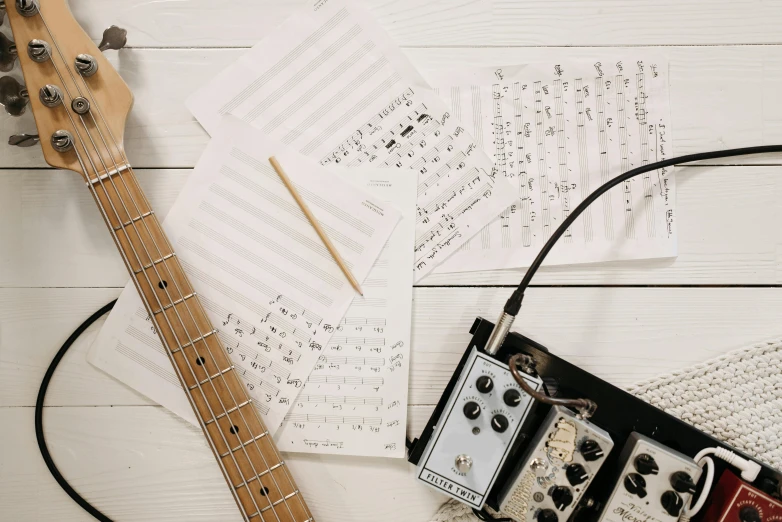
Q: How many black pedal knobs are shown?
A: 13